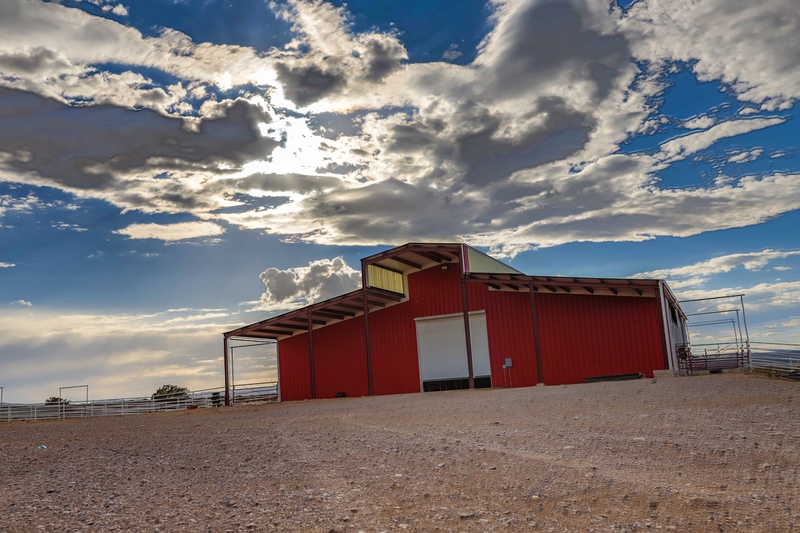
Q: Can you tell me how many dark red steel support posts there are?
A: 6